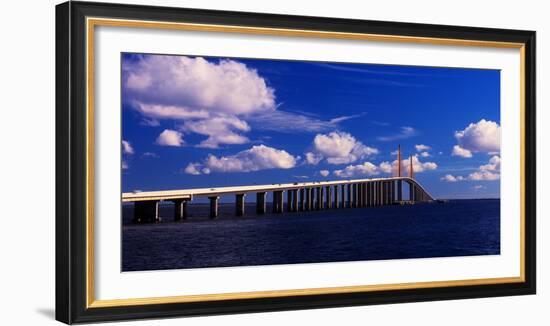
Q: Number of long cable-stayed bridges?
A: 1